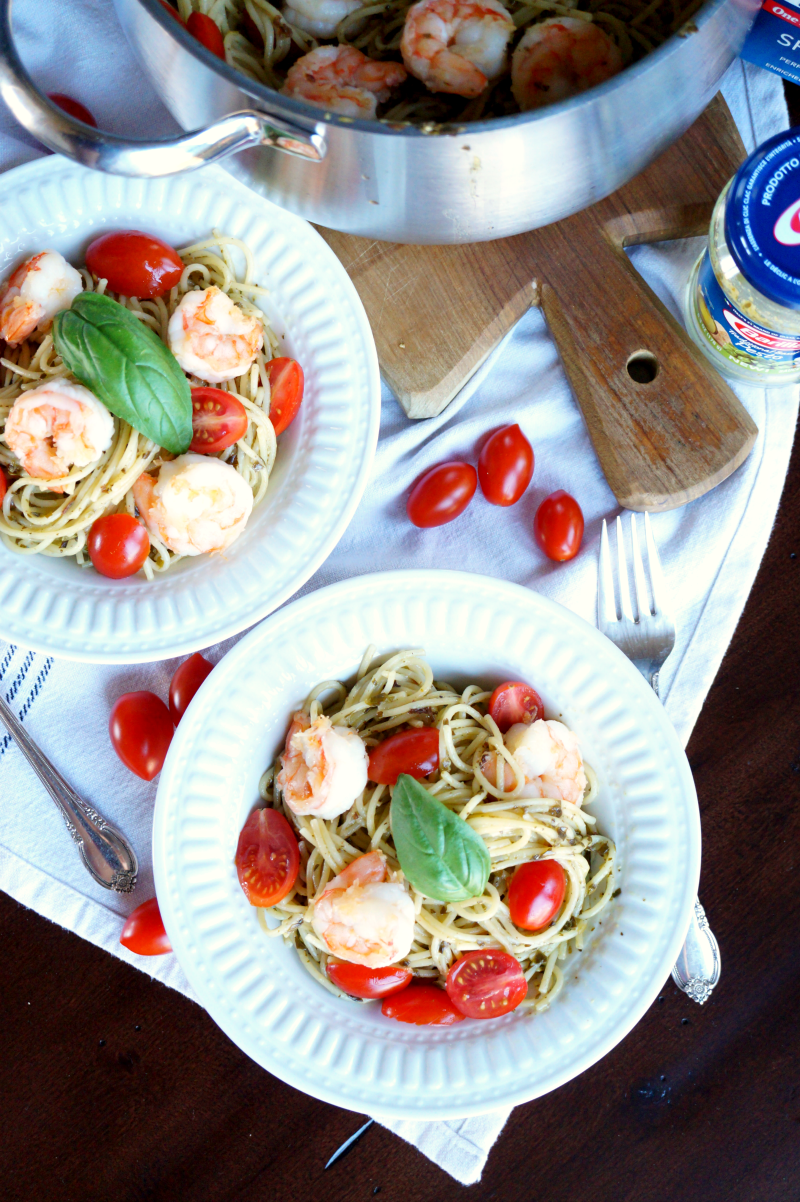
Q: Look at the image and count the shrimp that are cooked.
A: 11